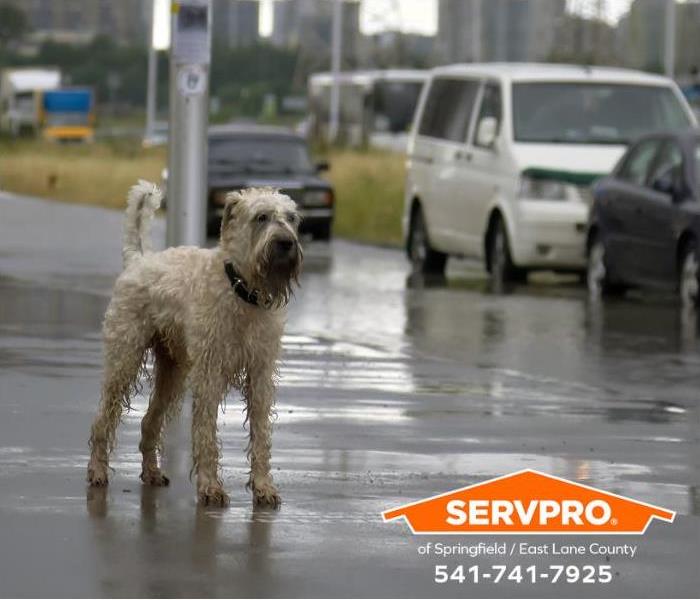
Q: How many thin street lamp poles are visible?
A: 3